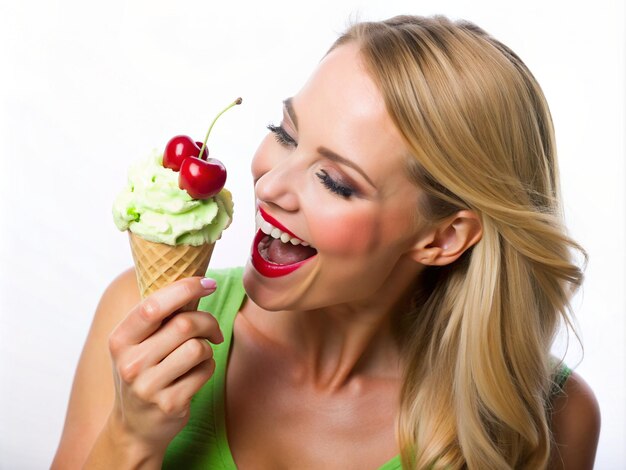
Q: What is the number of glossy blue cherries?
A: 0